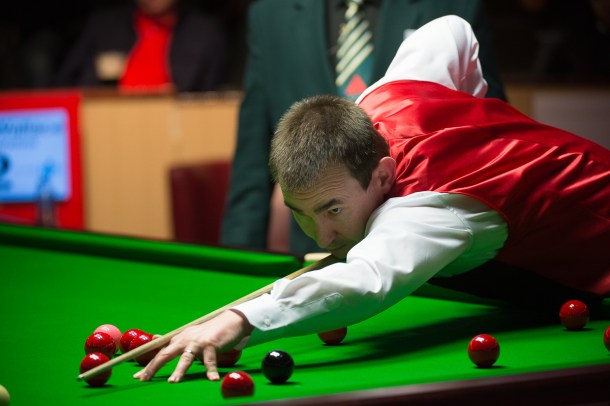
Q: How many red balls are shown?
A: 10